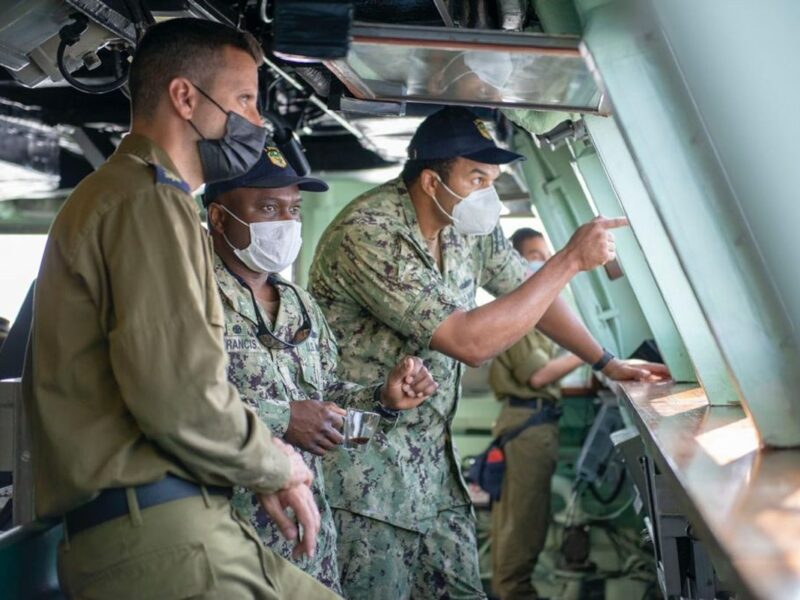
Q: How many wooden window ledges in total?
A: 1